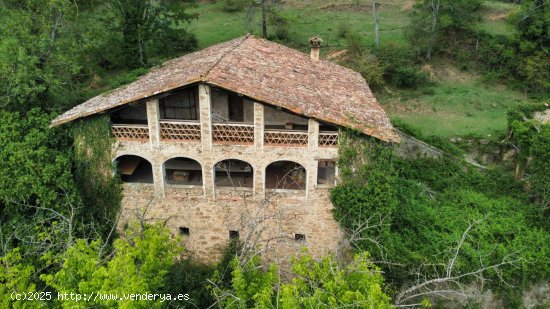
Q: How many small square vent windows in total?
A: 3